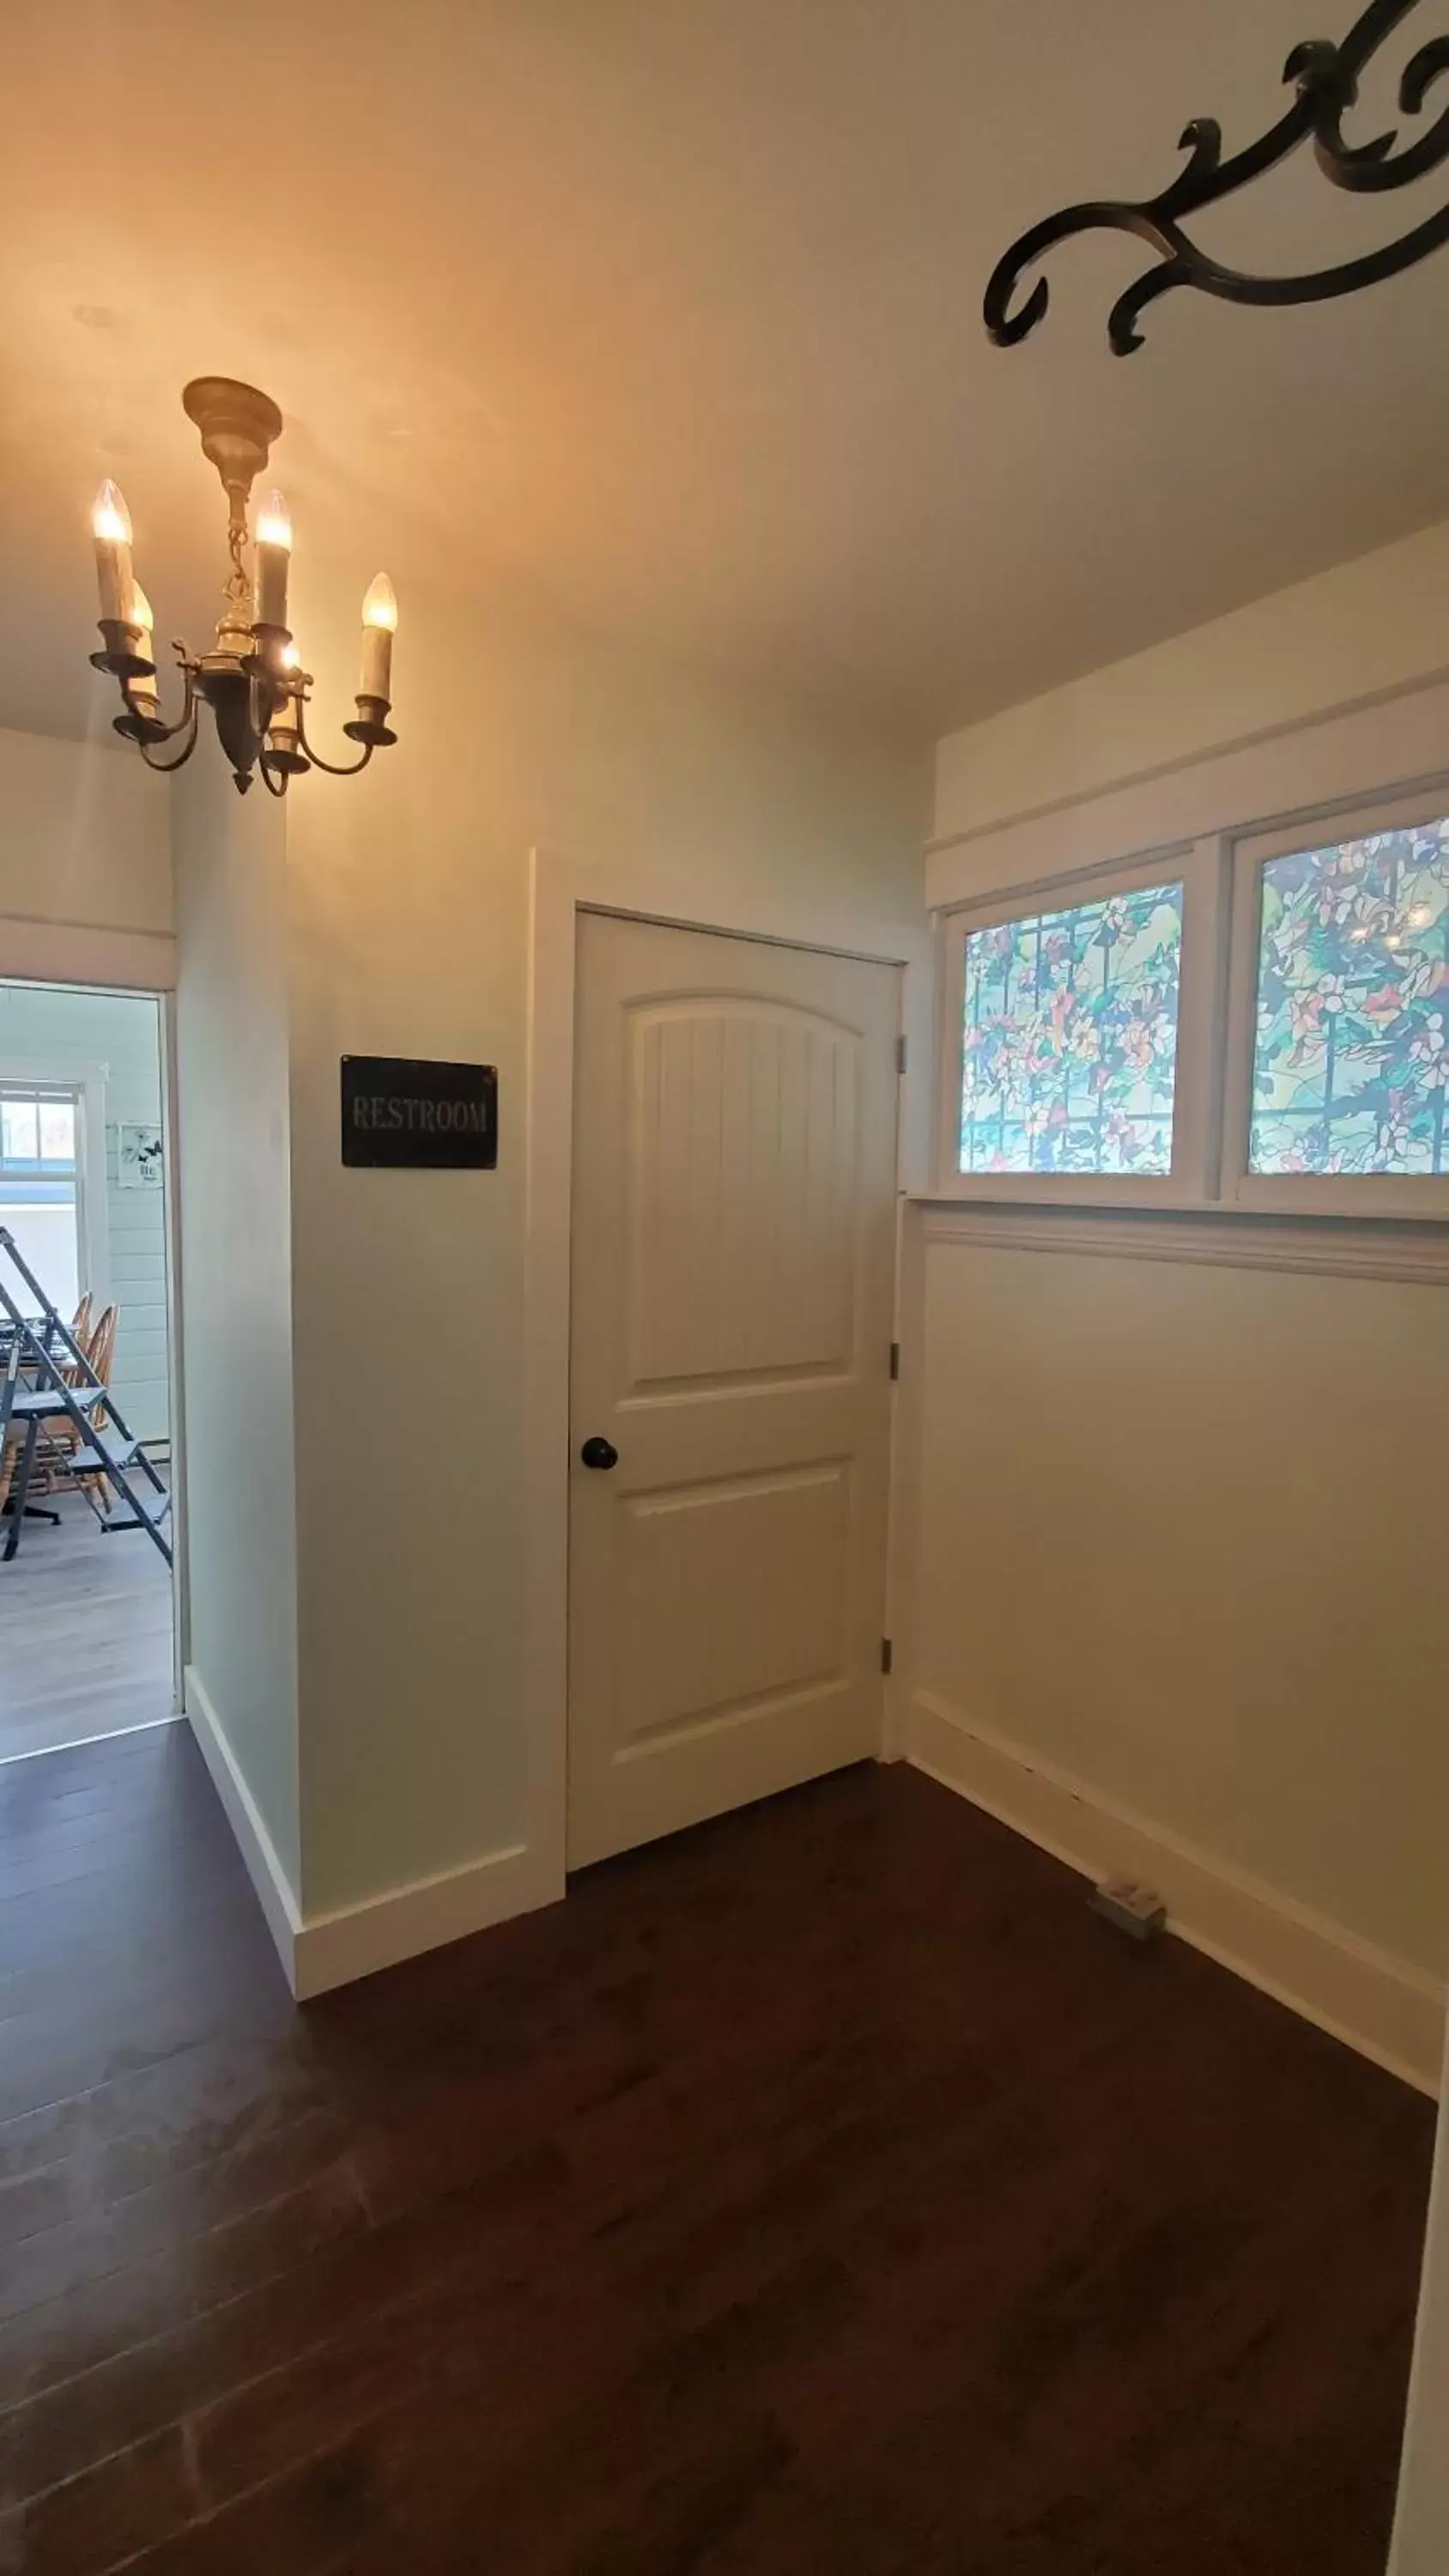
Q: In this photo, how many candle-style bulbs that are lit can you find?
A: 5